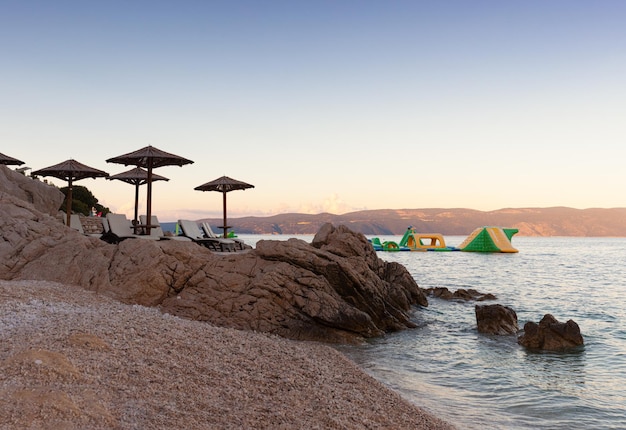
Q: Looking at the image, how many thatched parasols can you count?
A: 5